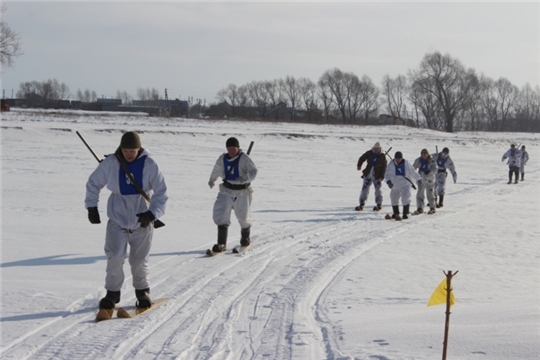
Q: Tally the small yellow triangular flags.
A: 1